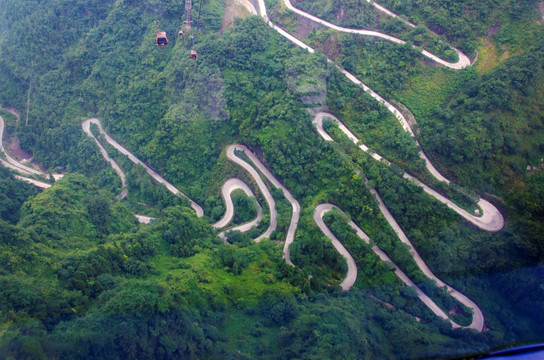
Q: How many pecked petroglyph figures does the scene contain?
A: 0